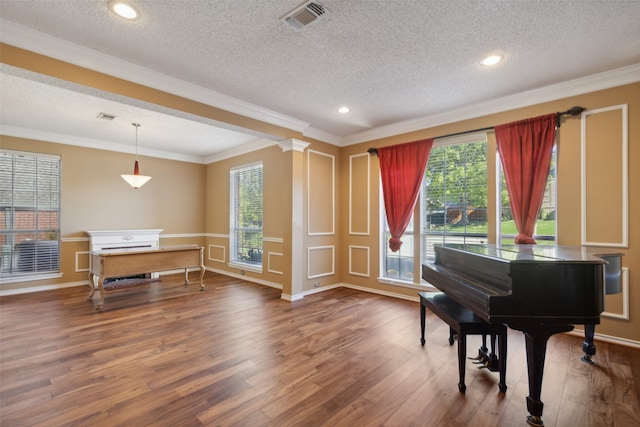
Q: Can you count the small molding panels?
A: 6